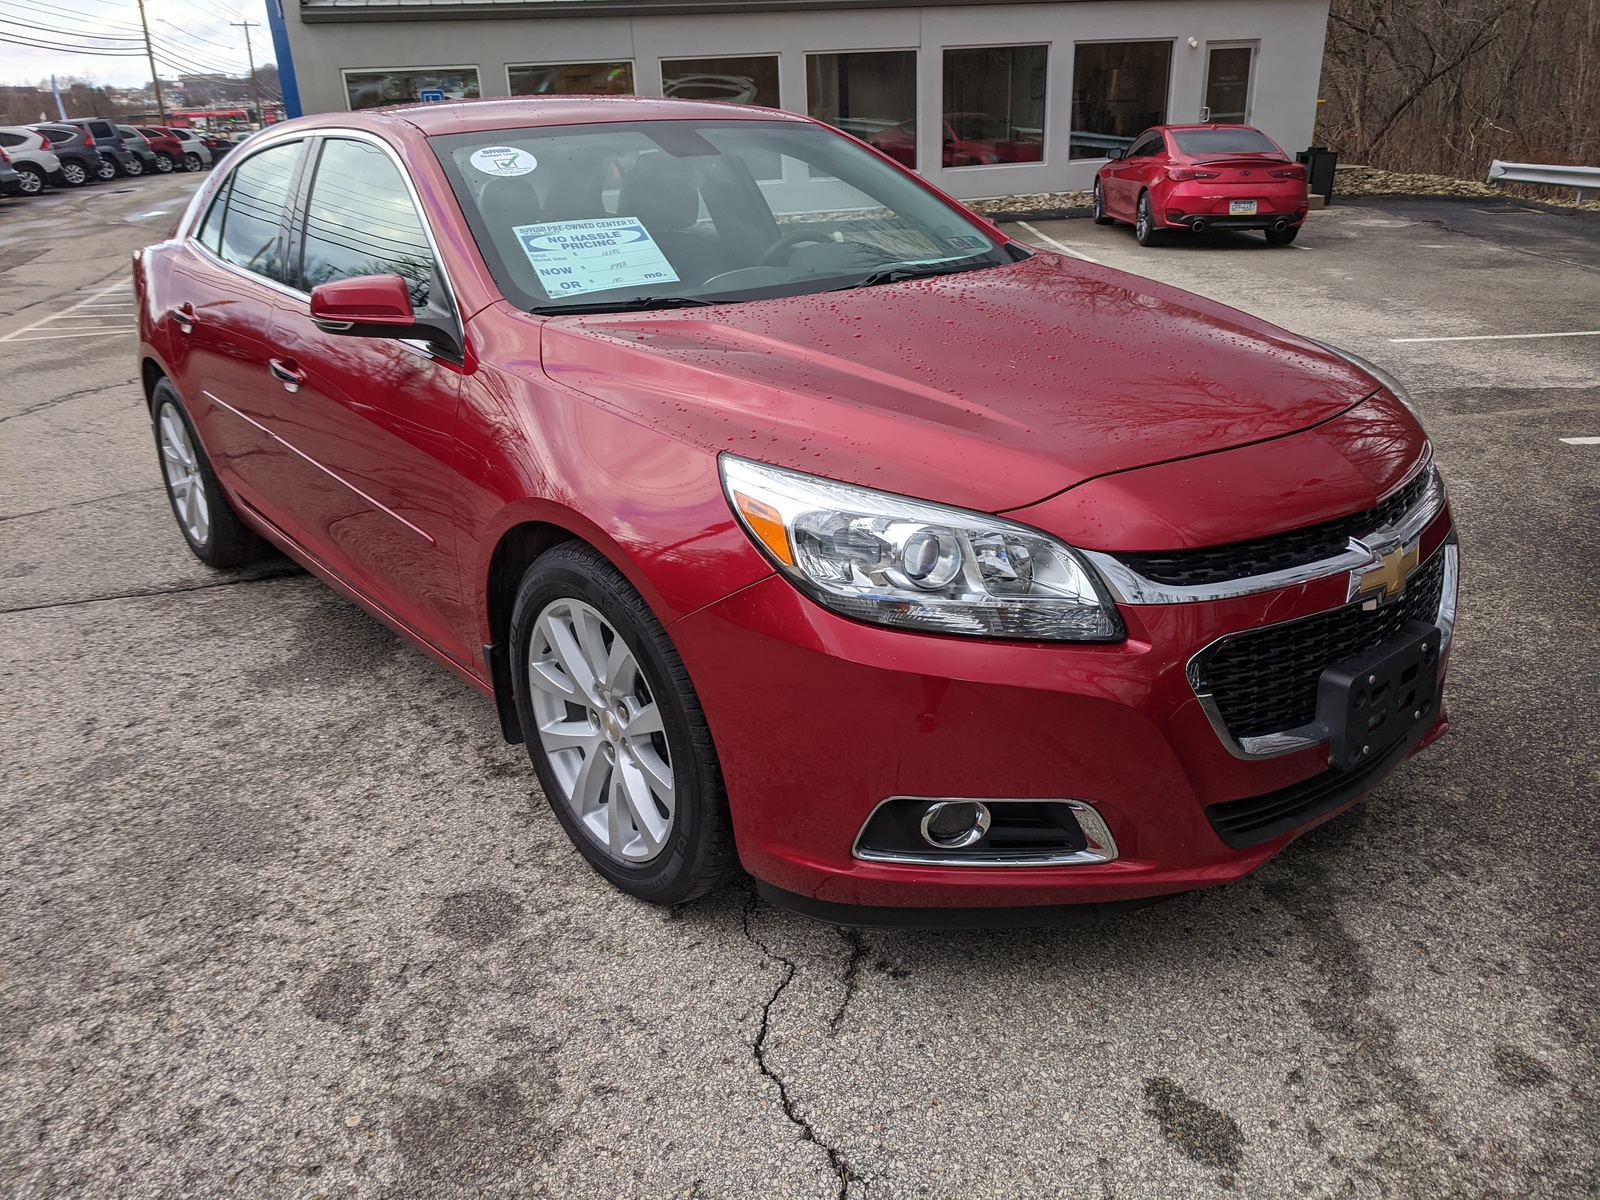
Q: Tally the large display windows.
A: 6